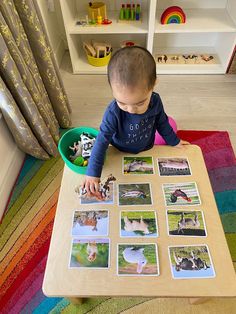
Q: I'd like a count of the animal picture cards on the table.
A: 11